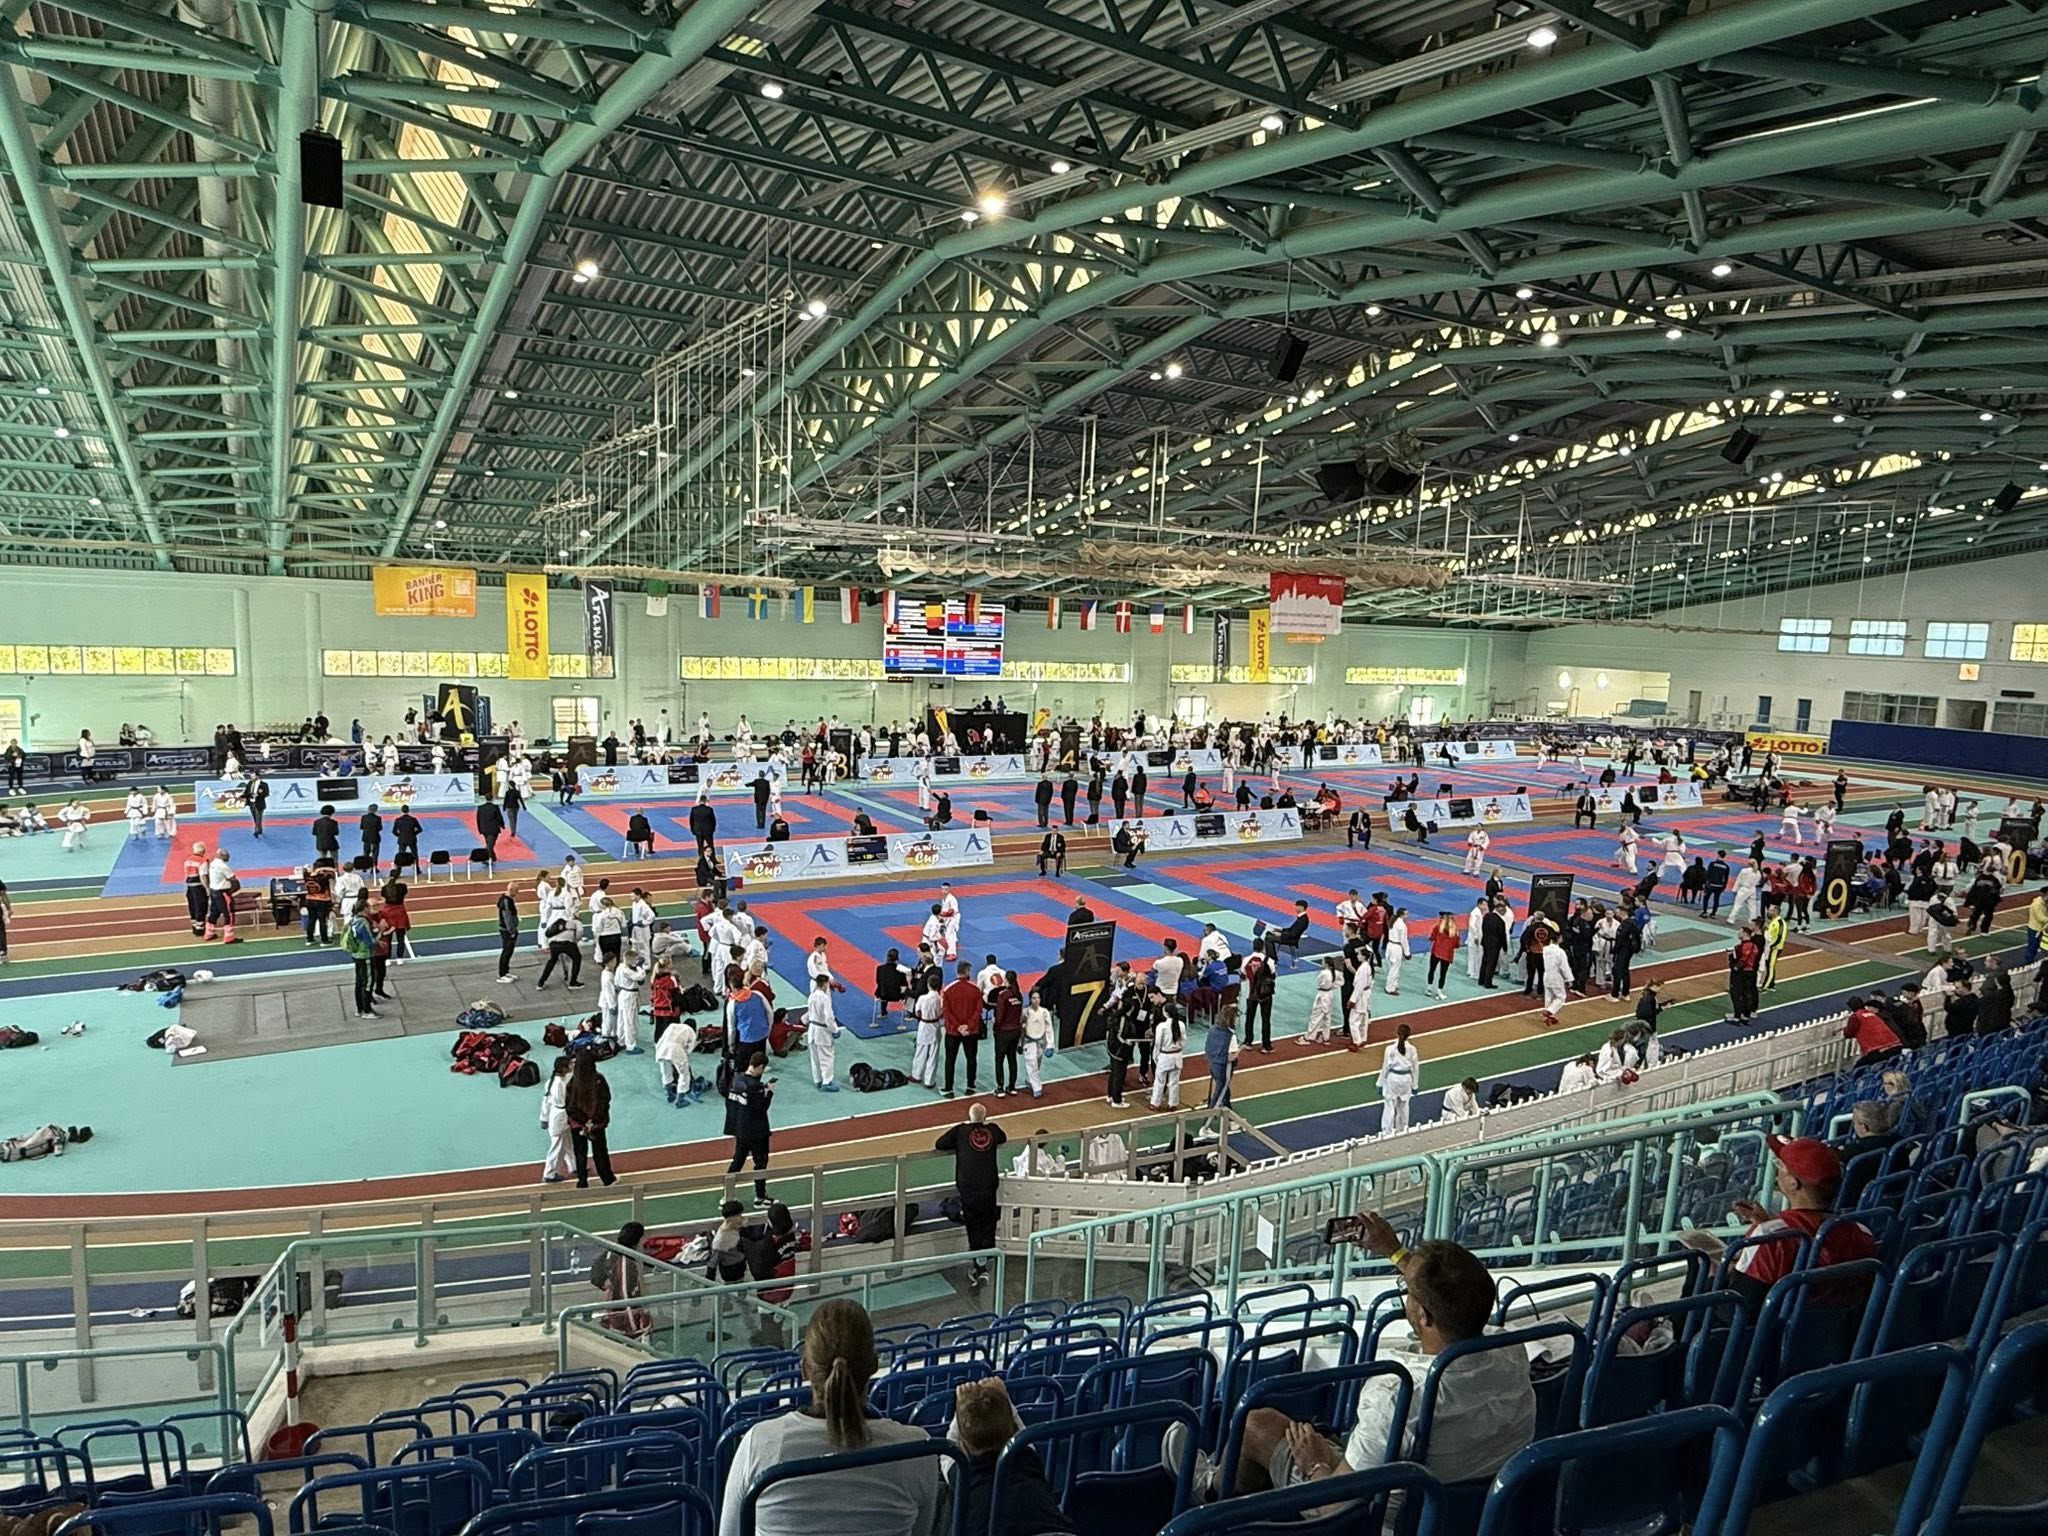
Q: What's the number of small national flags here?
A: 13